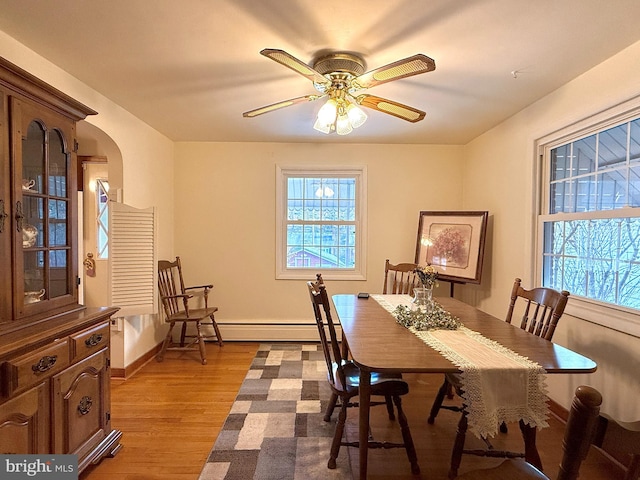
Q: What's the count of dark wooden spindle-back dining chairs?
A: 5